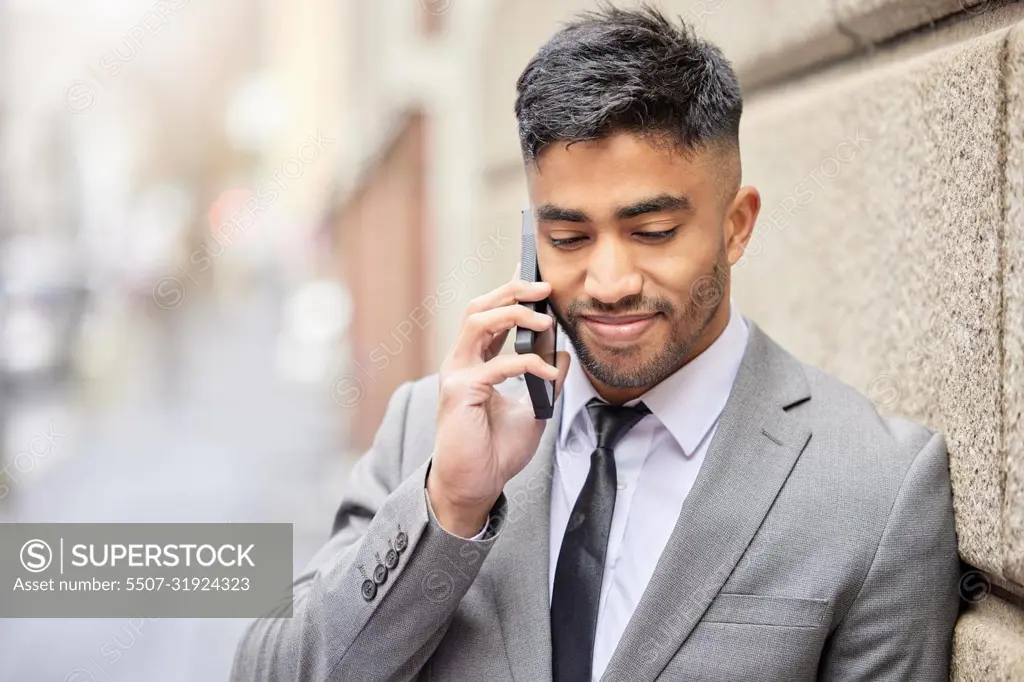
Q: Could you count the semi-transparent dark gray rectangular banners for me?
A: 1